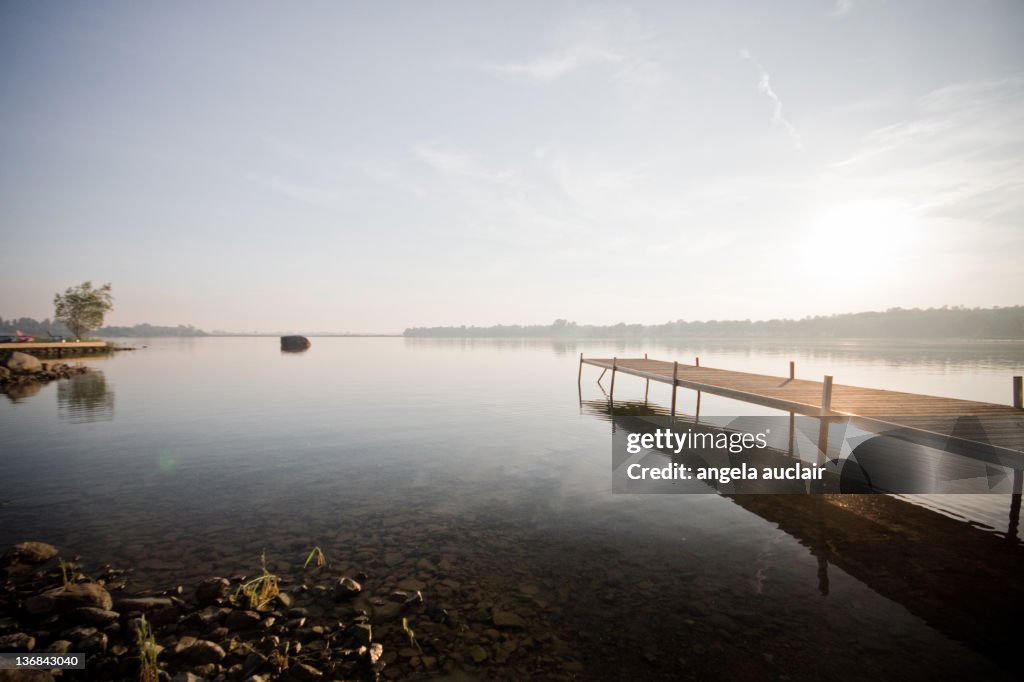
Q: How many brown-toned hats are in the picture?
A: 0